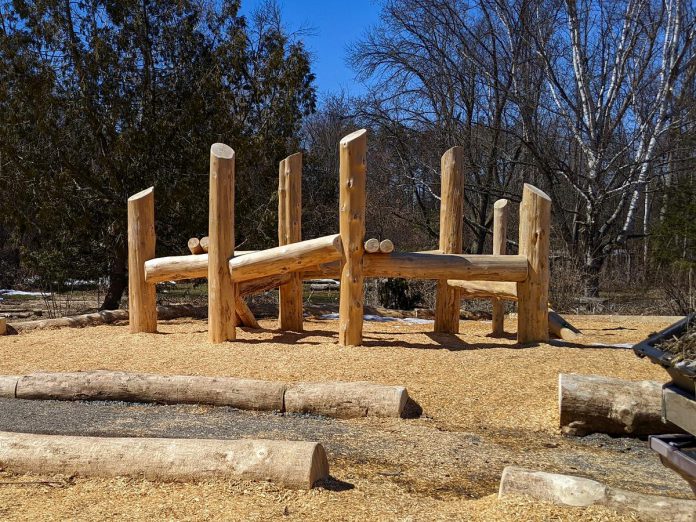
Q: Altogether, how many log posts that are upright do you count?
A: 7